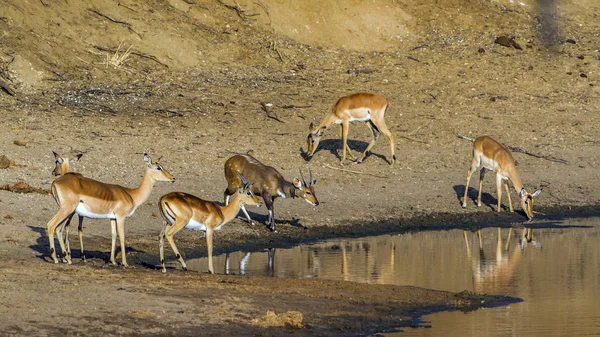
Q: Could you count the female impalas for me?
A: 4